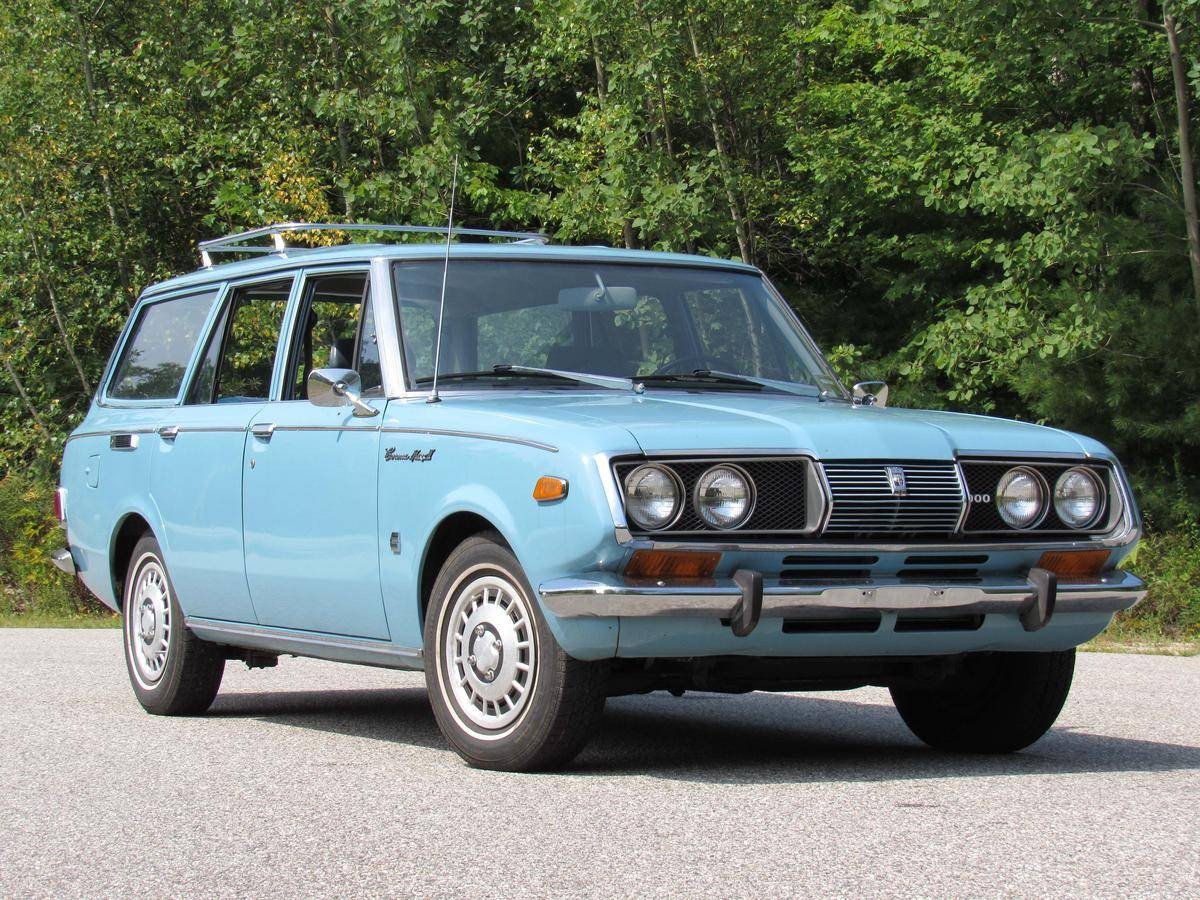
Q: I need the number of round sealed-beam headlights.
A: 4